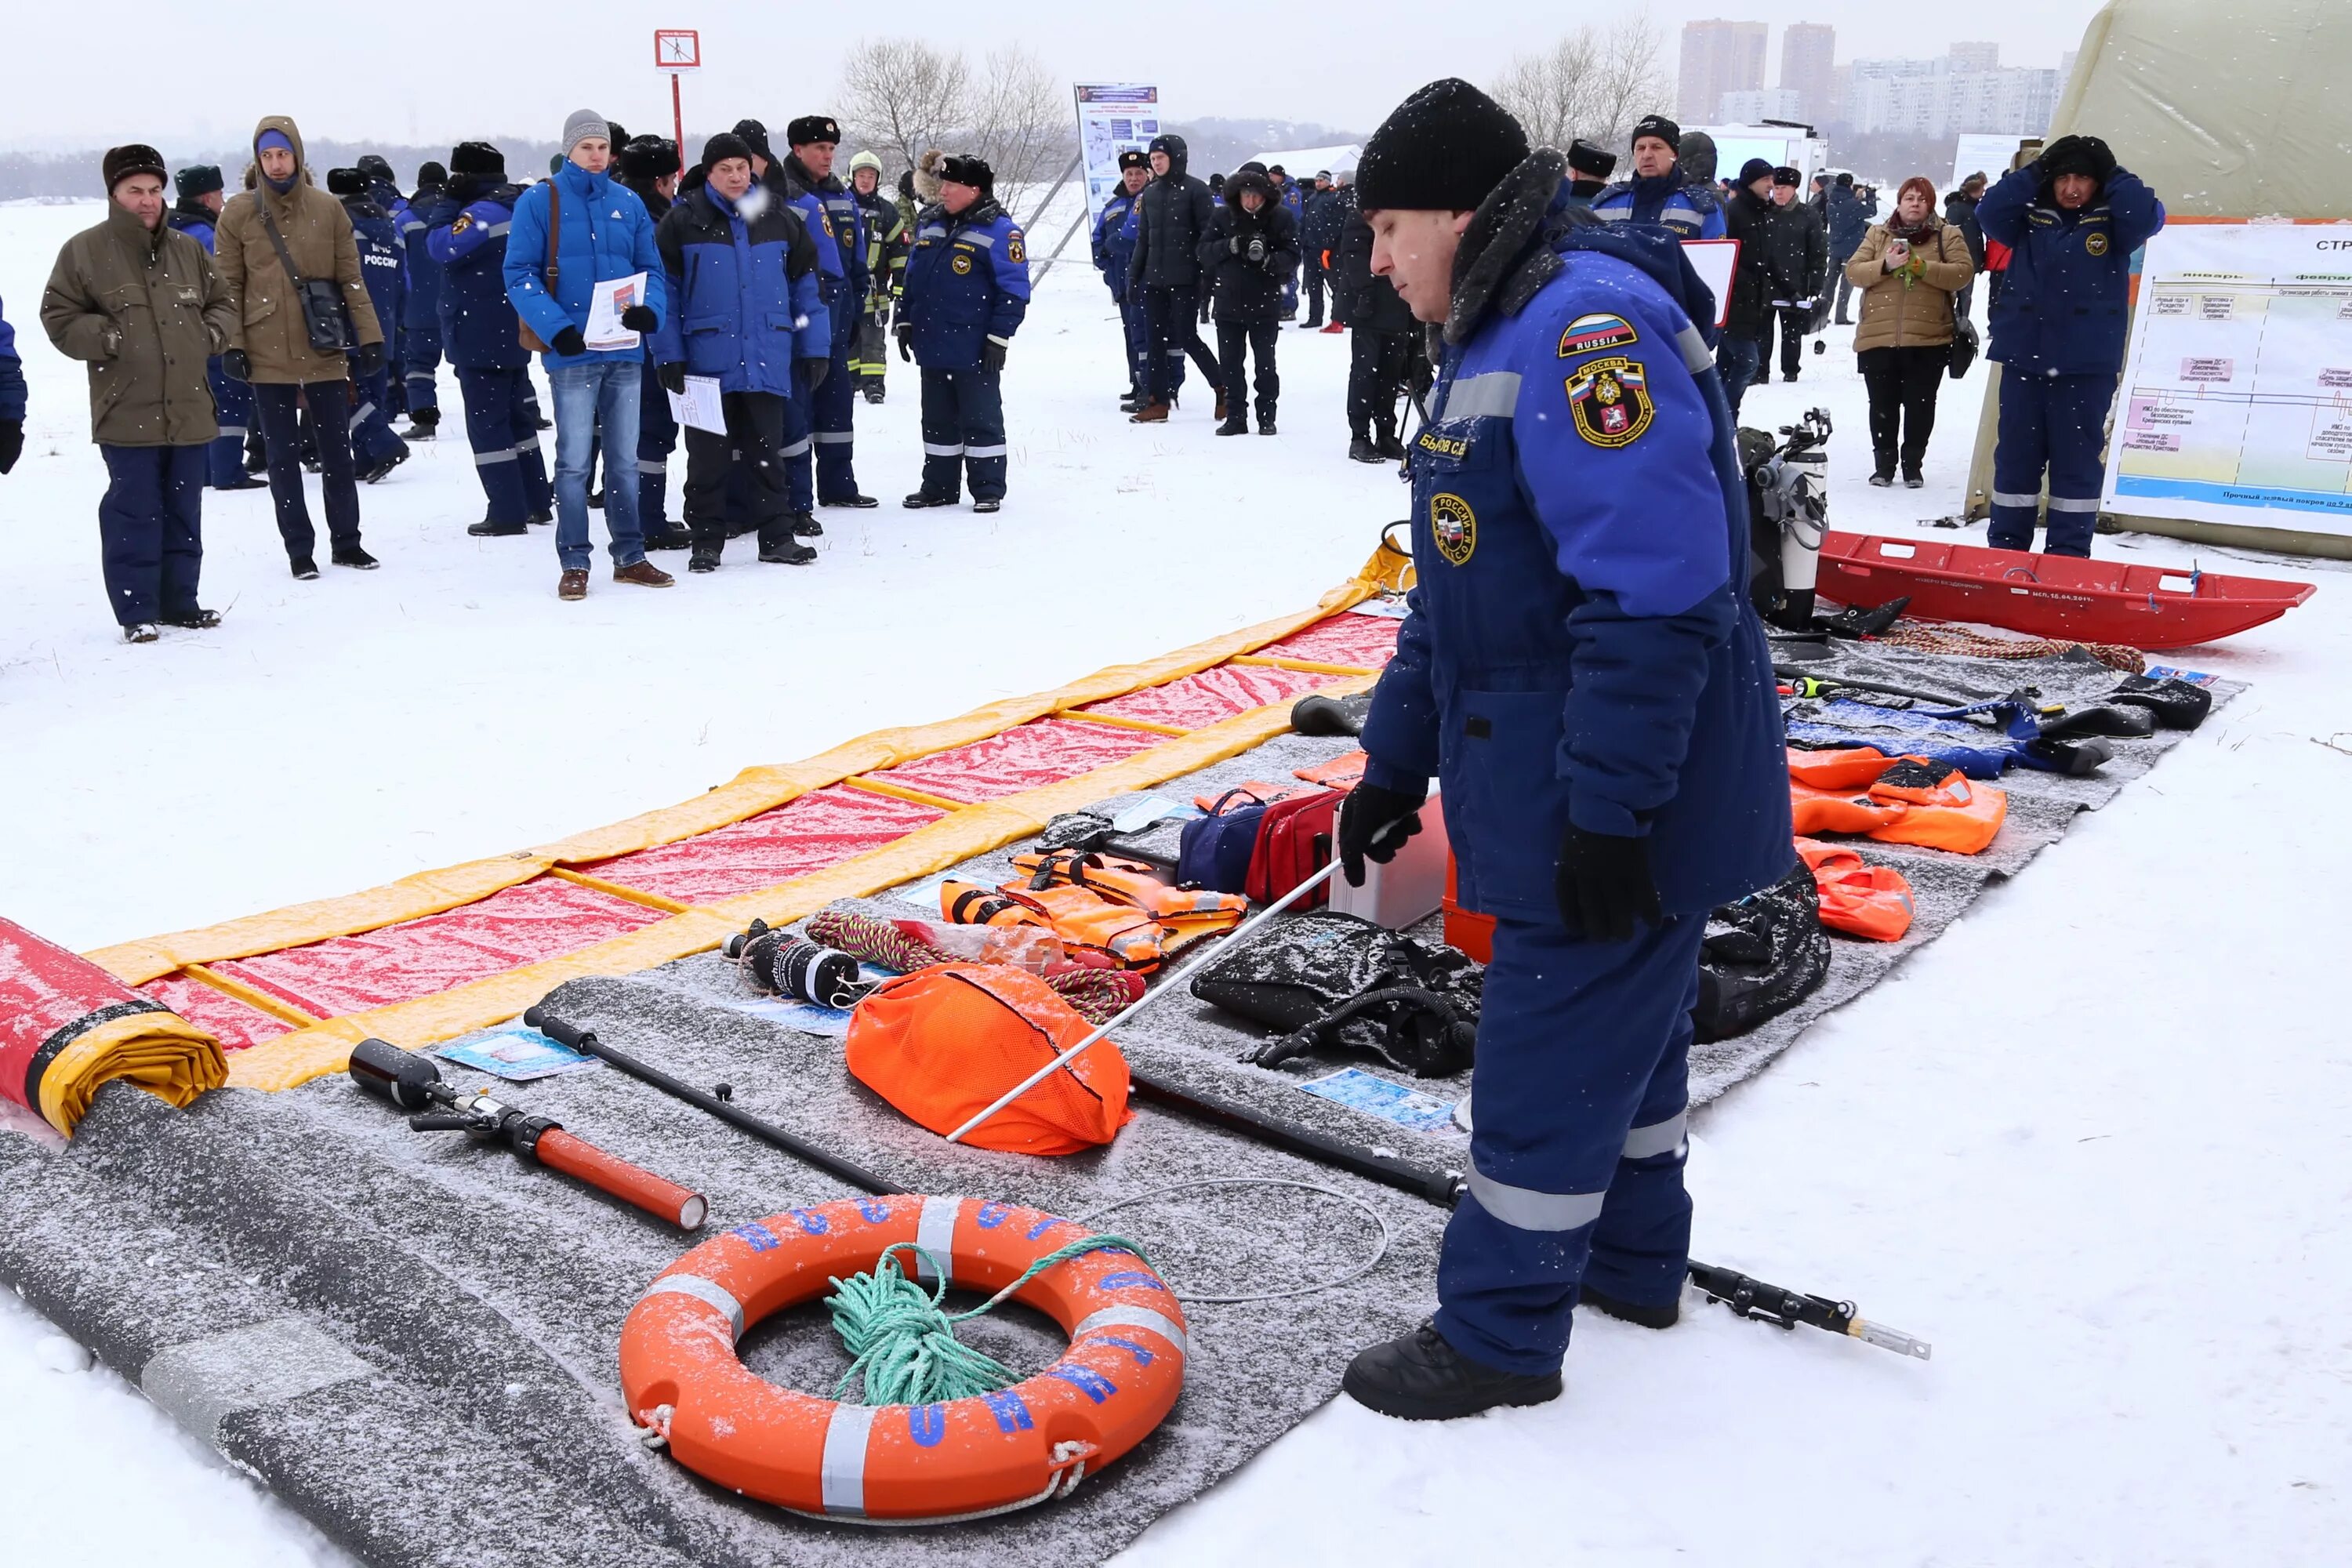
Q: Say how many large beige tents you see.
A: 1